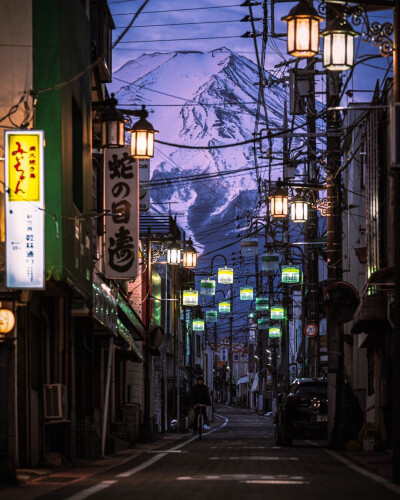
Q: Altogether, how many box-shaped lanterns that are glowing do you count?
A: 8